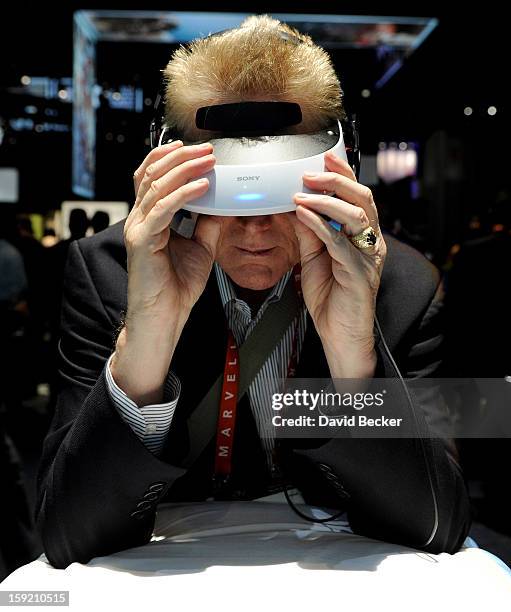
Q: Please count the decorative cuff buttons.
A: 8